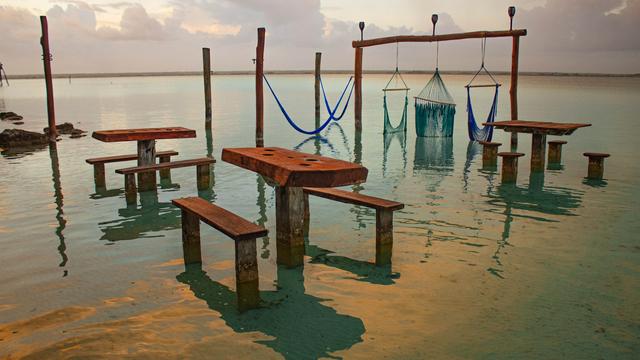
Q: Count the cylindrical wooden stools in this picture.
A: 4